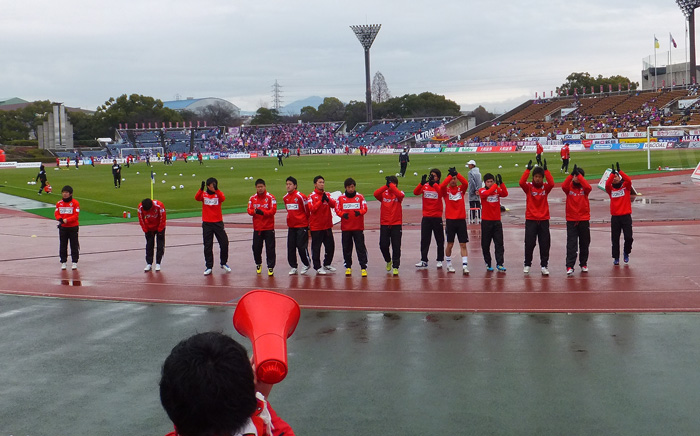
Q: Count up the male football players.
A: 14